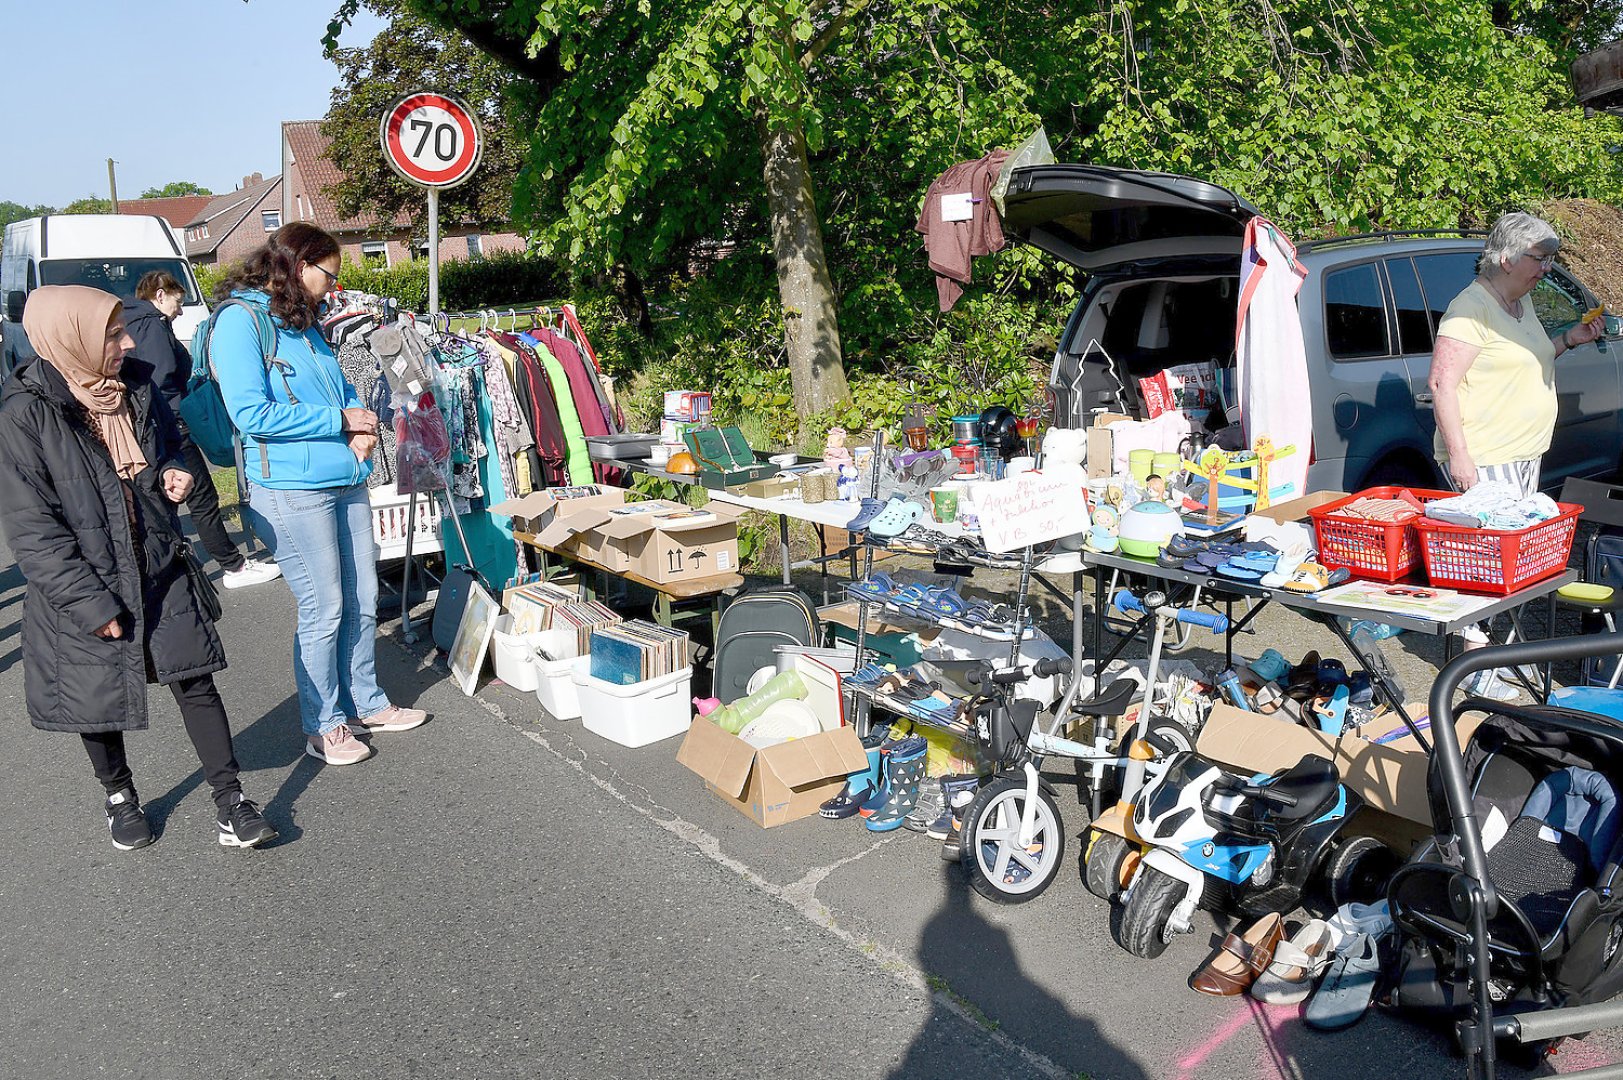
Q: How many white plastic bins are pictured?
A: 3